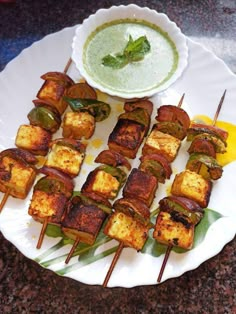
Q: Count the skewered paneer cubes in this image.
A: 14